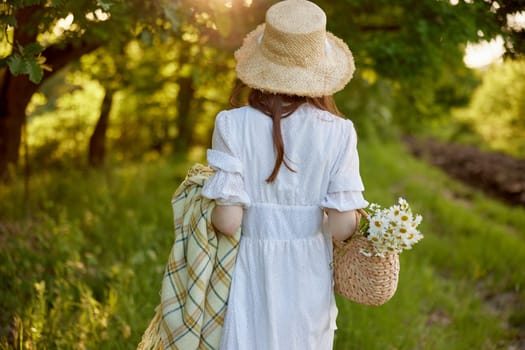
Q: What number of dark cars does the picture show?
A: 0